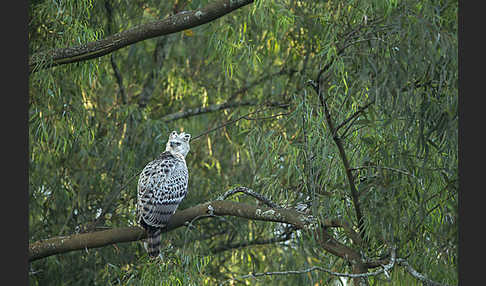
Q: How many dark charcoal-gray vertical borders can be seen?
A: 2